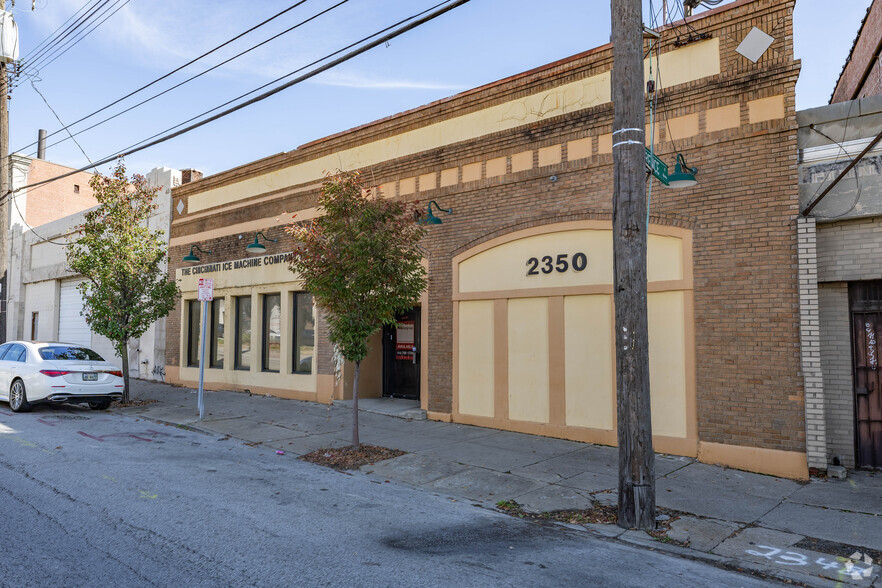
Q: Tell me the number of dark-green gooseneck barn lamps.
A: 4